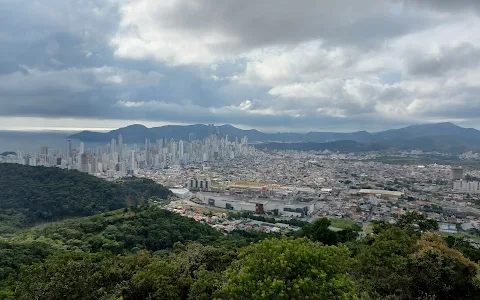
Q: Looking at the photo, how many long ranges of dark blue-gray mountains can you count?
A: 1